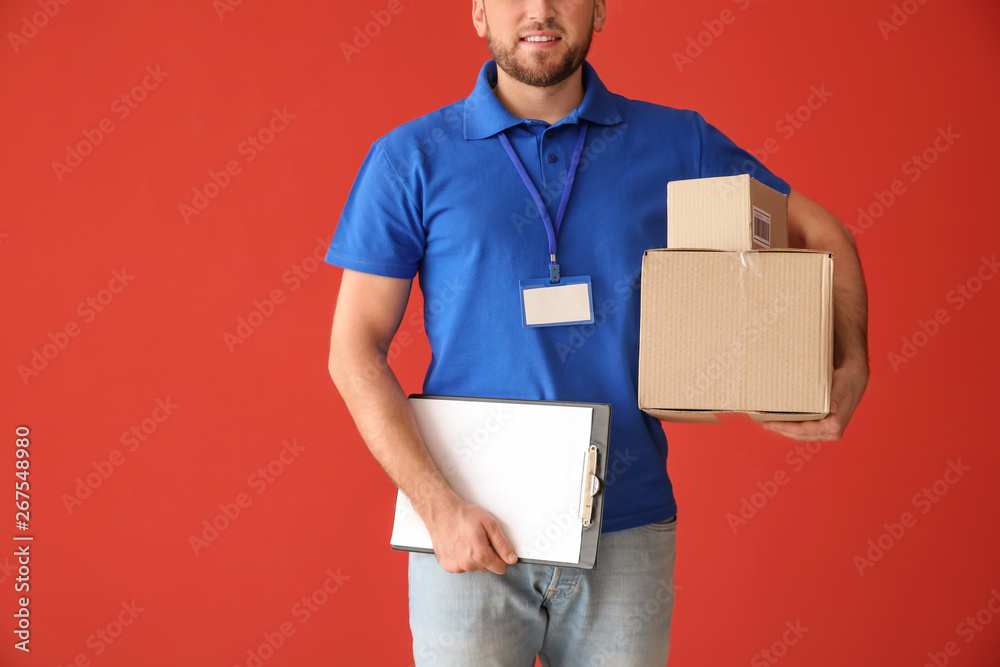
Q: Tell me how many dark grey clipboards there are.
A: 1